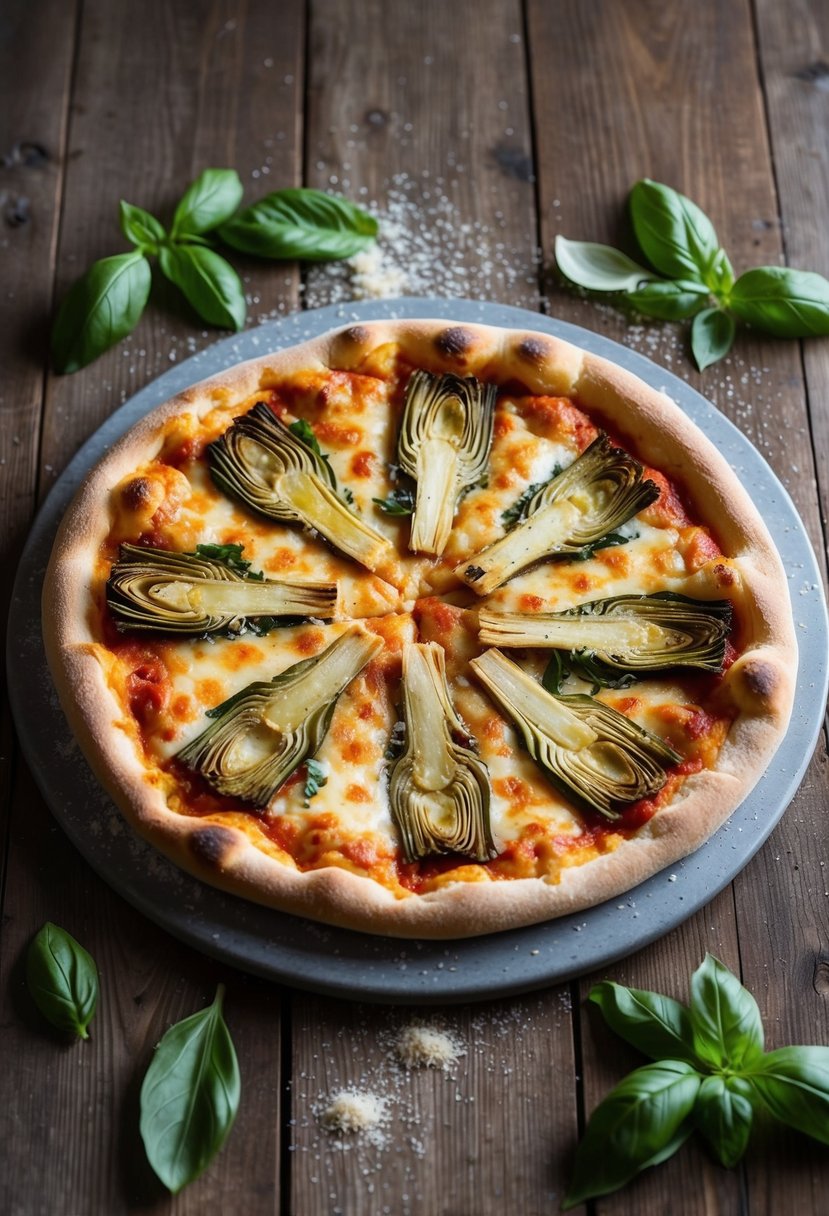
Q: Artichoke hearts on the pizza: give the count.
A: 8